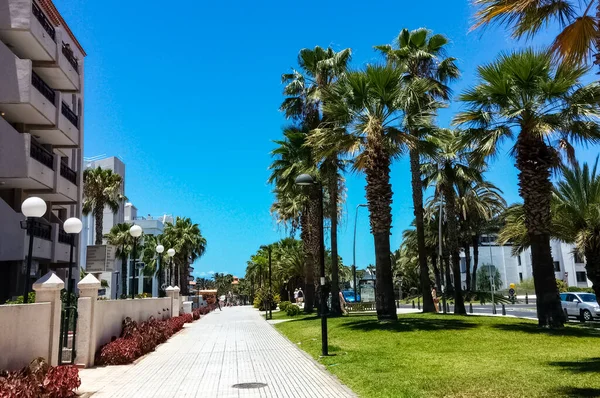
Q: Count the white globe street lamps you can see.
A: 5